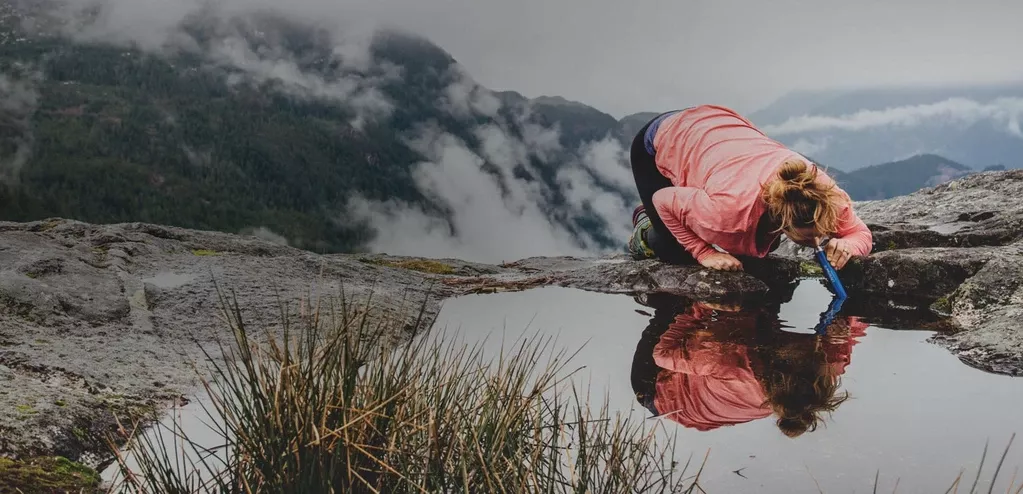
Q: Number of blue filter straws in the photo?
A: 1